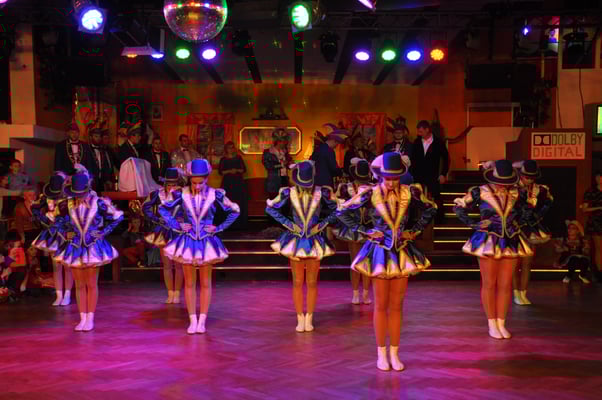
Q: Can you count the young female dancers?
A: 9